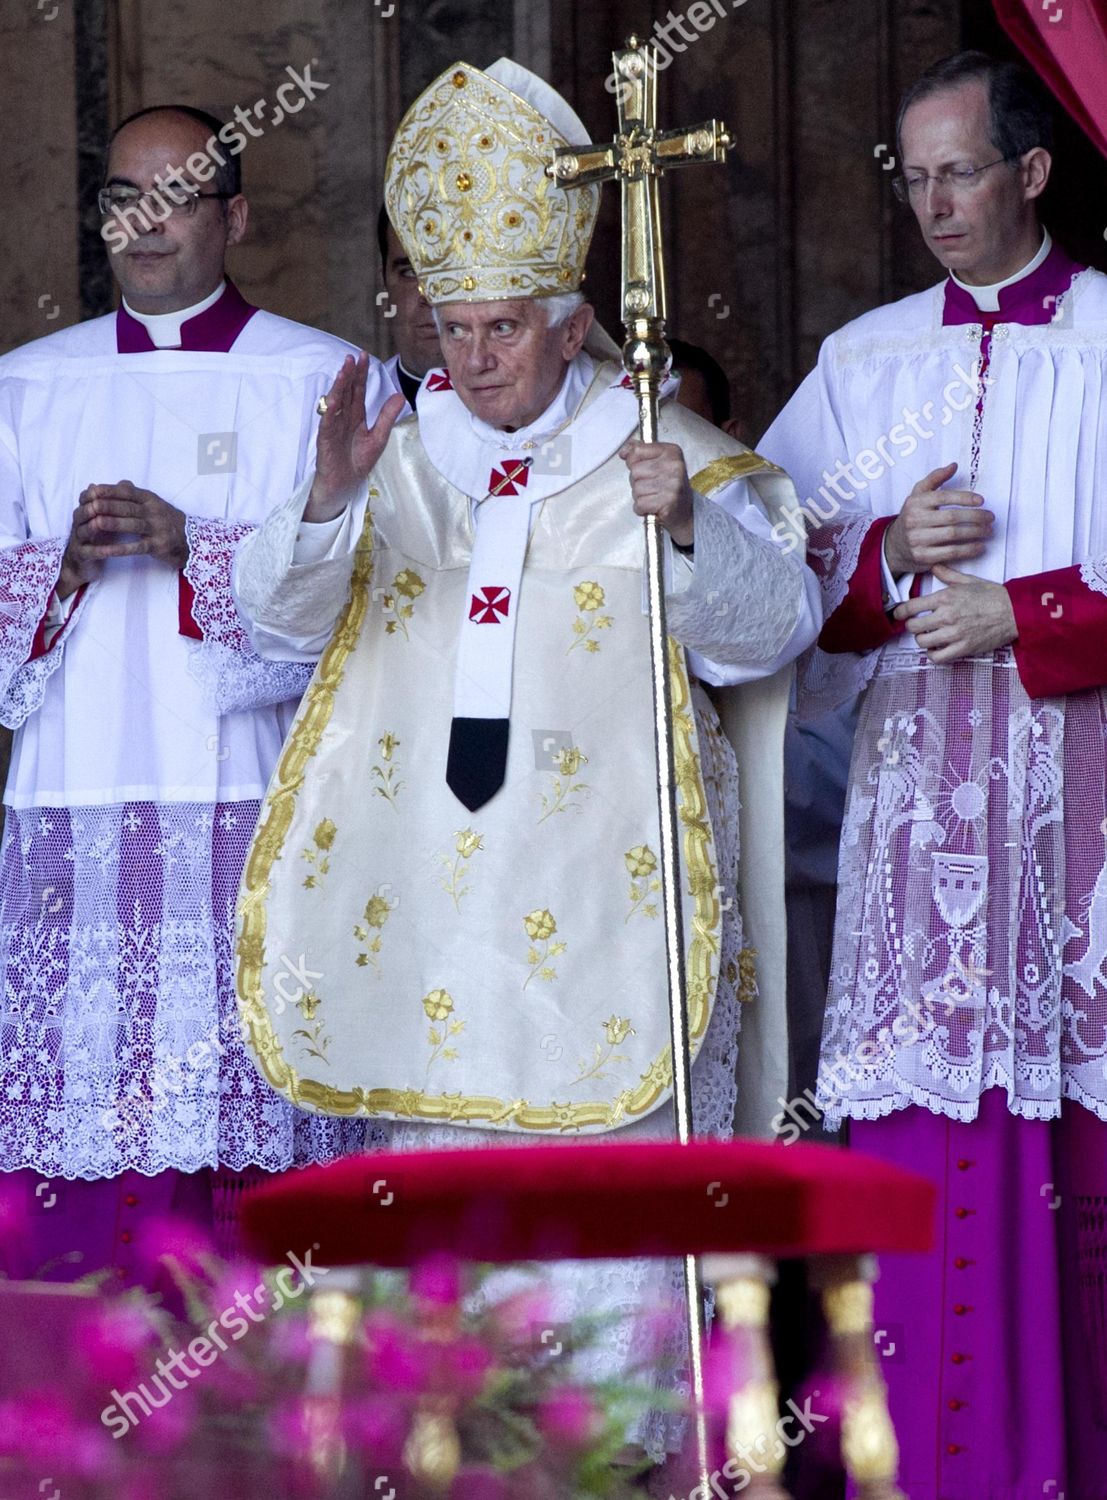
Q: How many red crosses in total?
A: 4